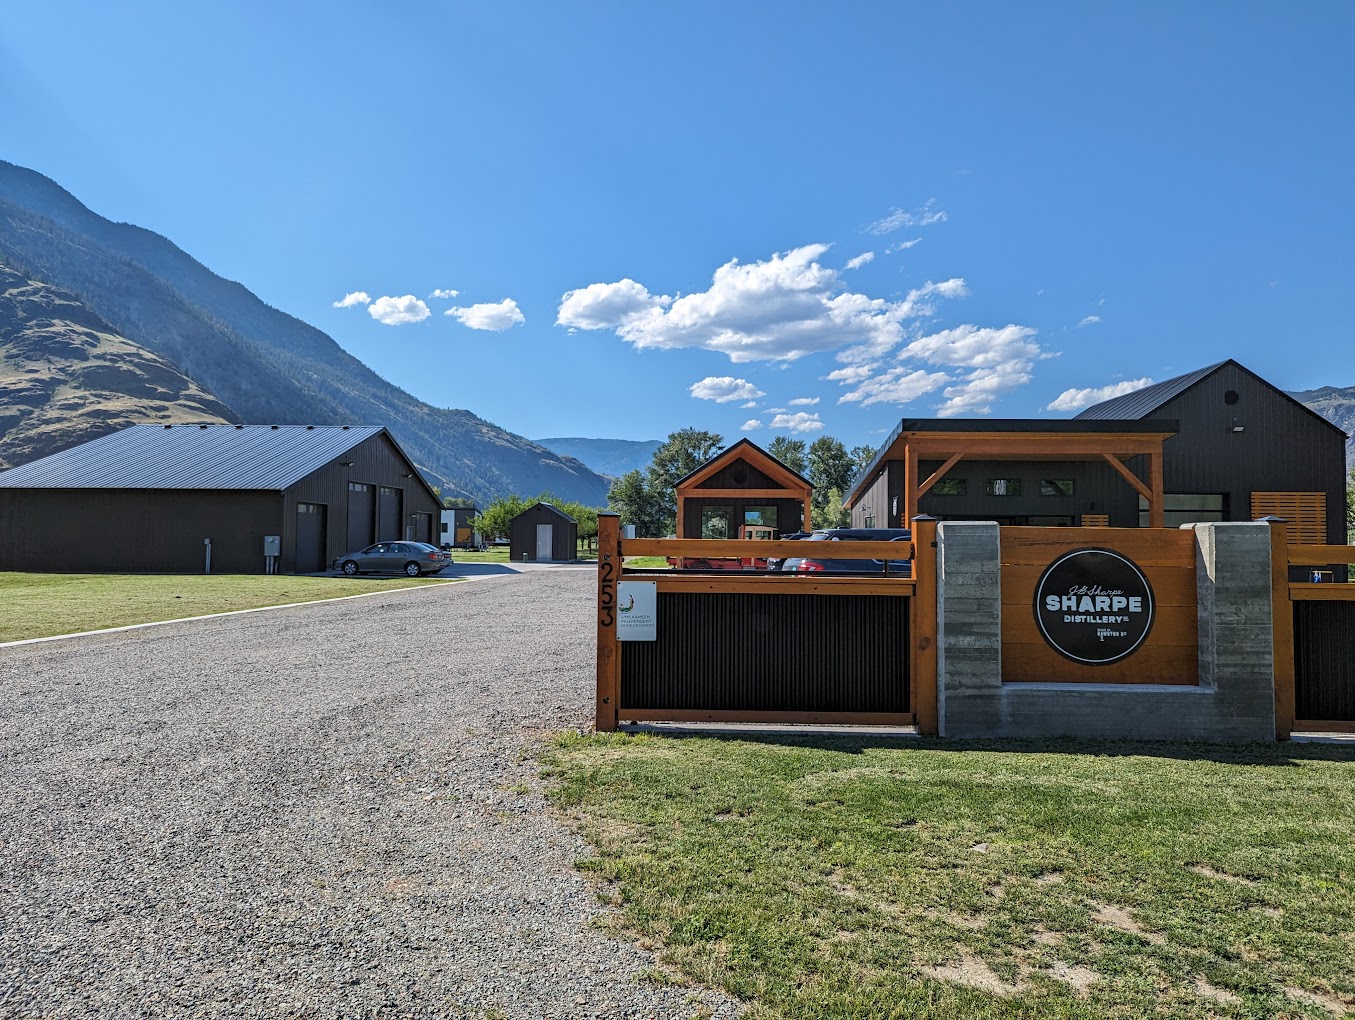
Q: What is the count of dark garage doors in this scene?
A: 4